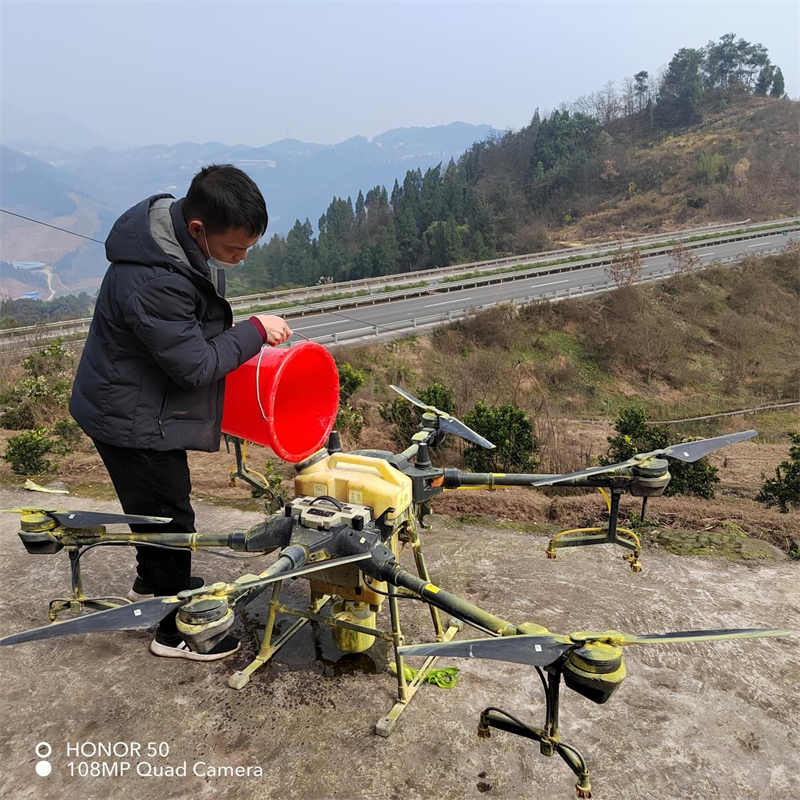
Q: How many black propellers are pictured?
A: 5